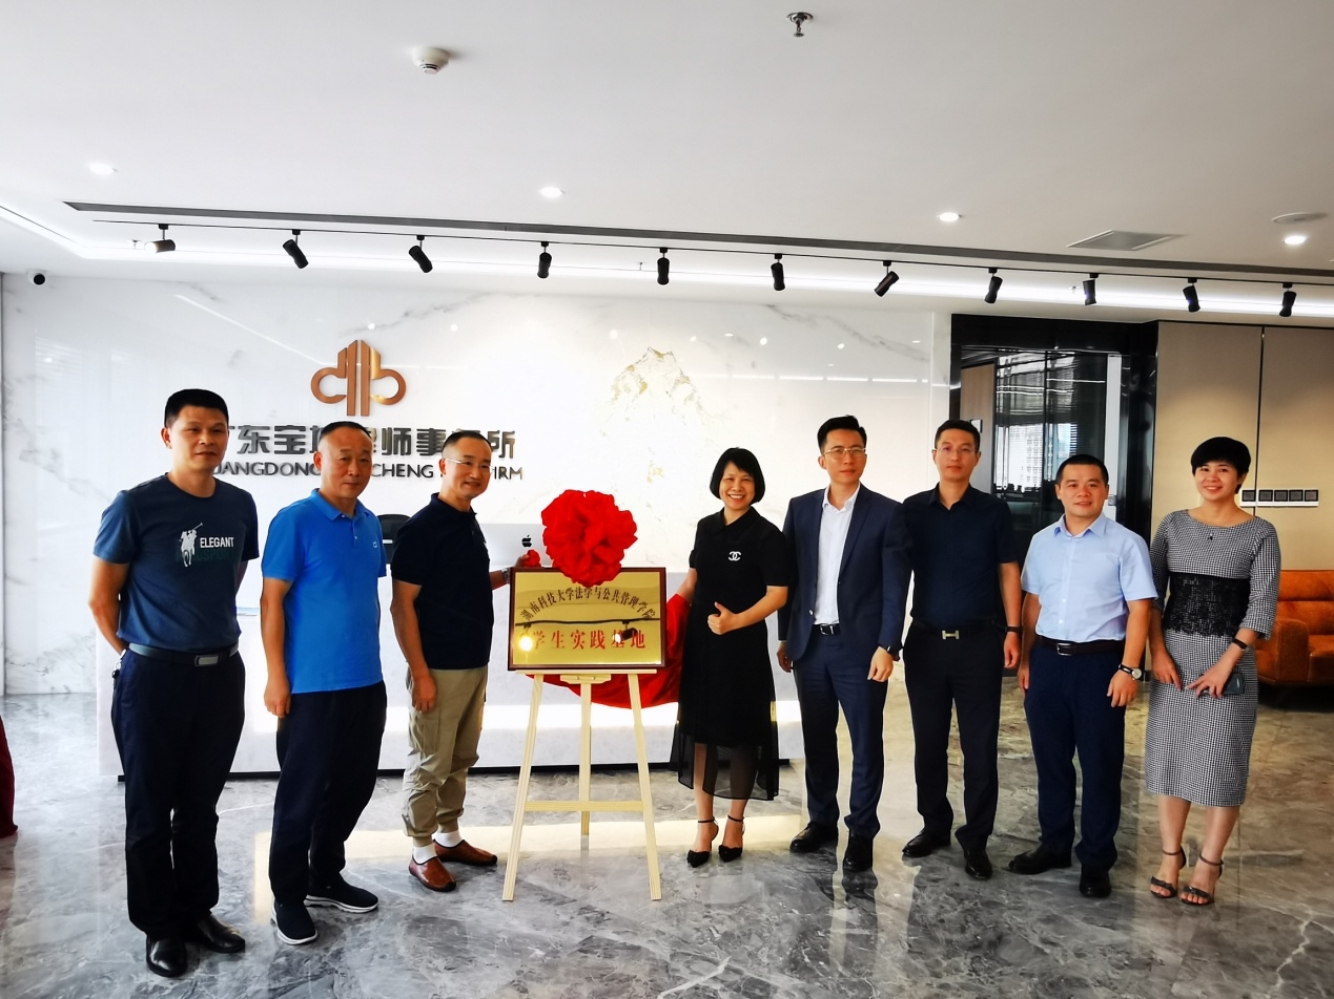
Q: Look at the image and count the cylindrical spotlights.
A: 11